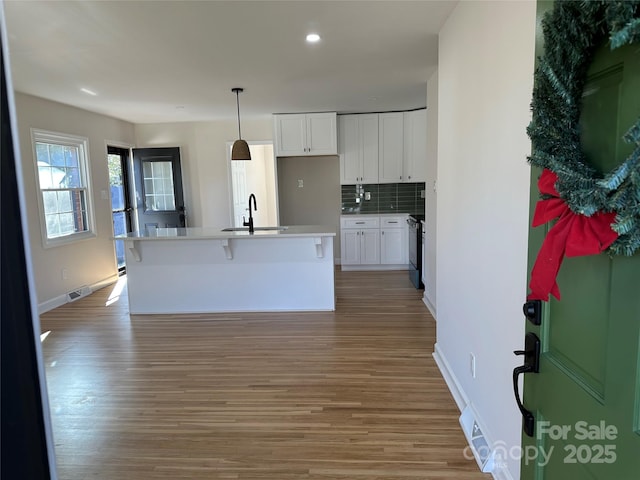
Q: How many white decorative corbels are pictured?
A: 3